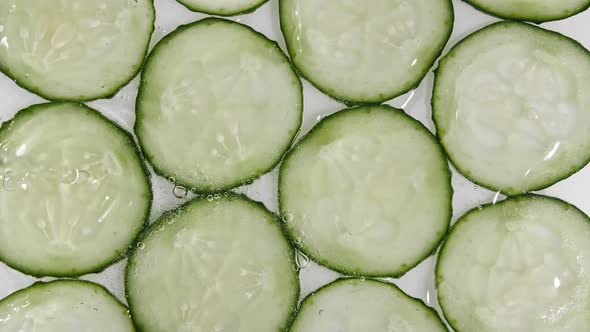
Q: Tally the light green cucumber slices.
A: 12